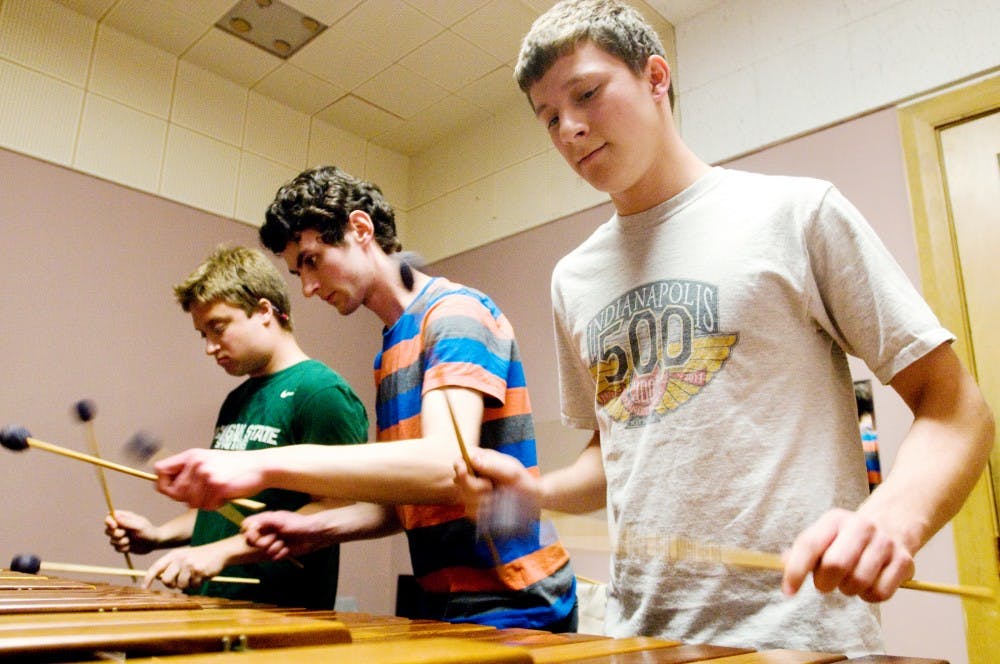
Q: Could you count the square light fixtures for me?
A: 1